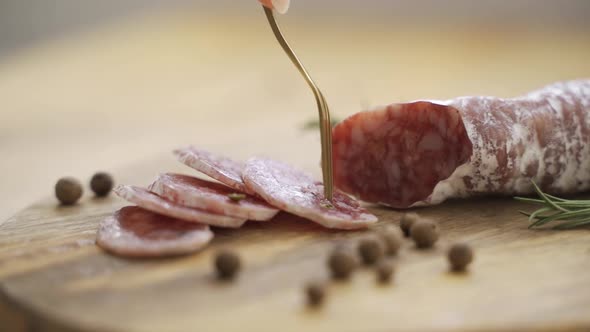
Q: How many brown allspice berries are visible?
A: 11